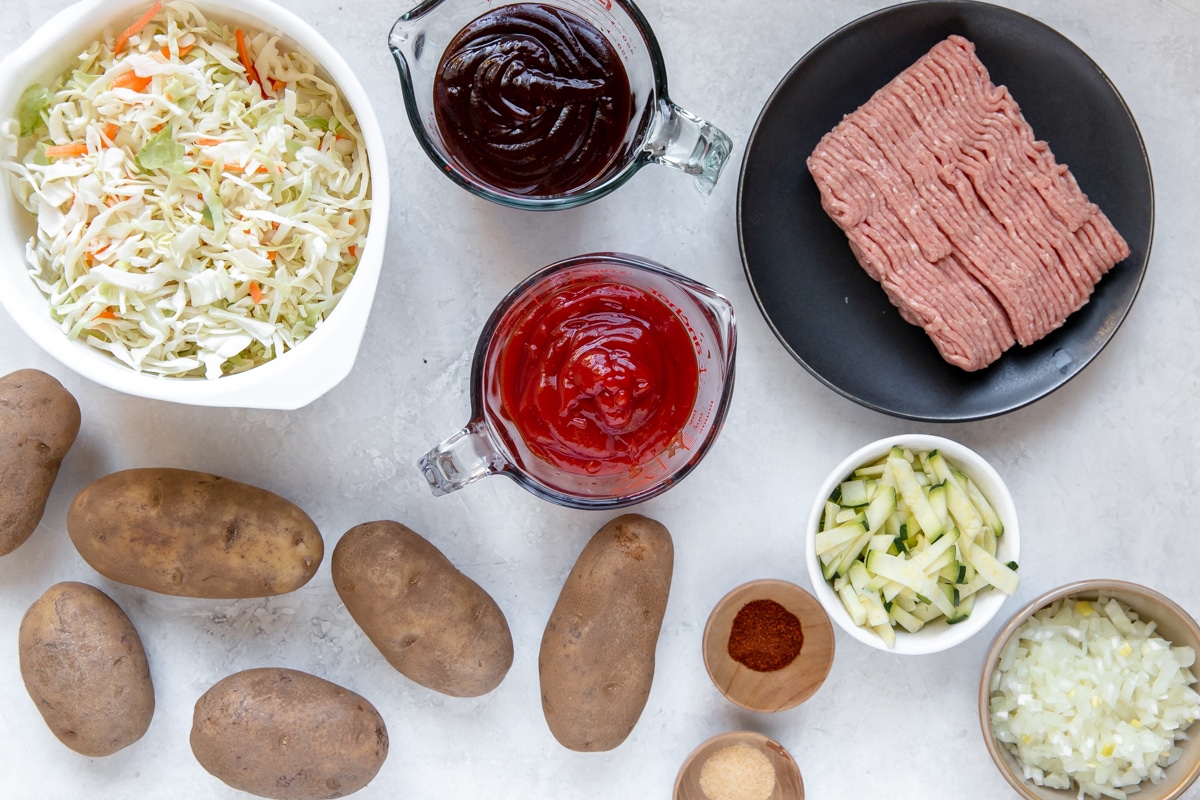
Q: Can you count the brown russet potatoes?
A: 6